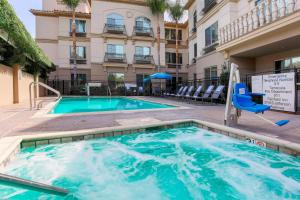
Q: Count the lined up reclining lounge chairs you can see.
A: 6